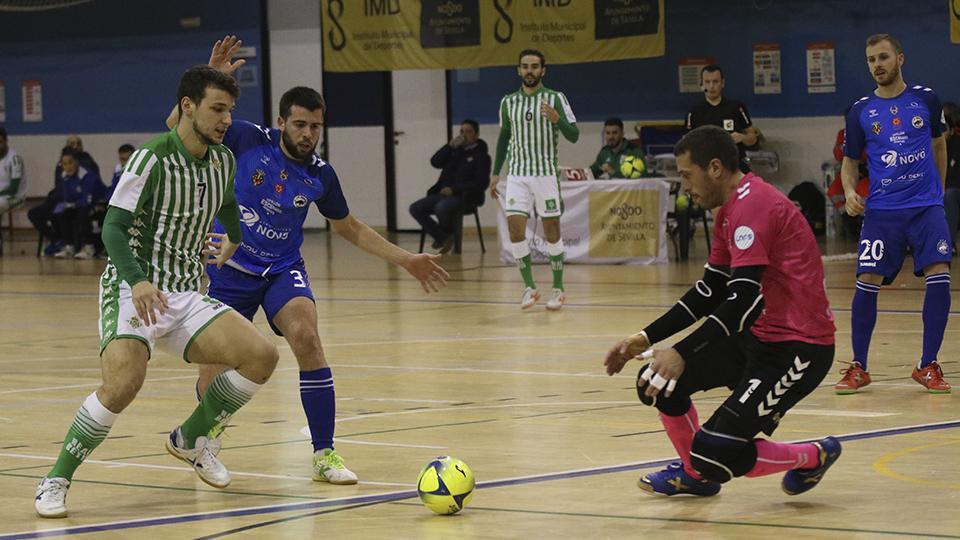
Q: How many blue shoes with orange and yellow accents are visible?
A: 2